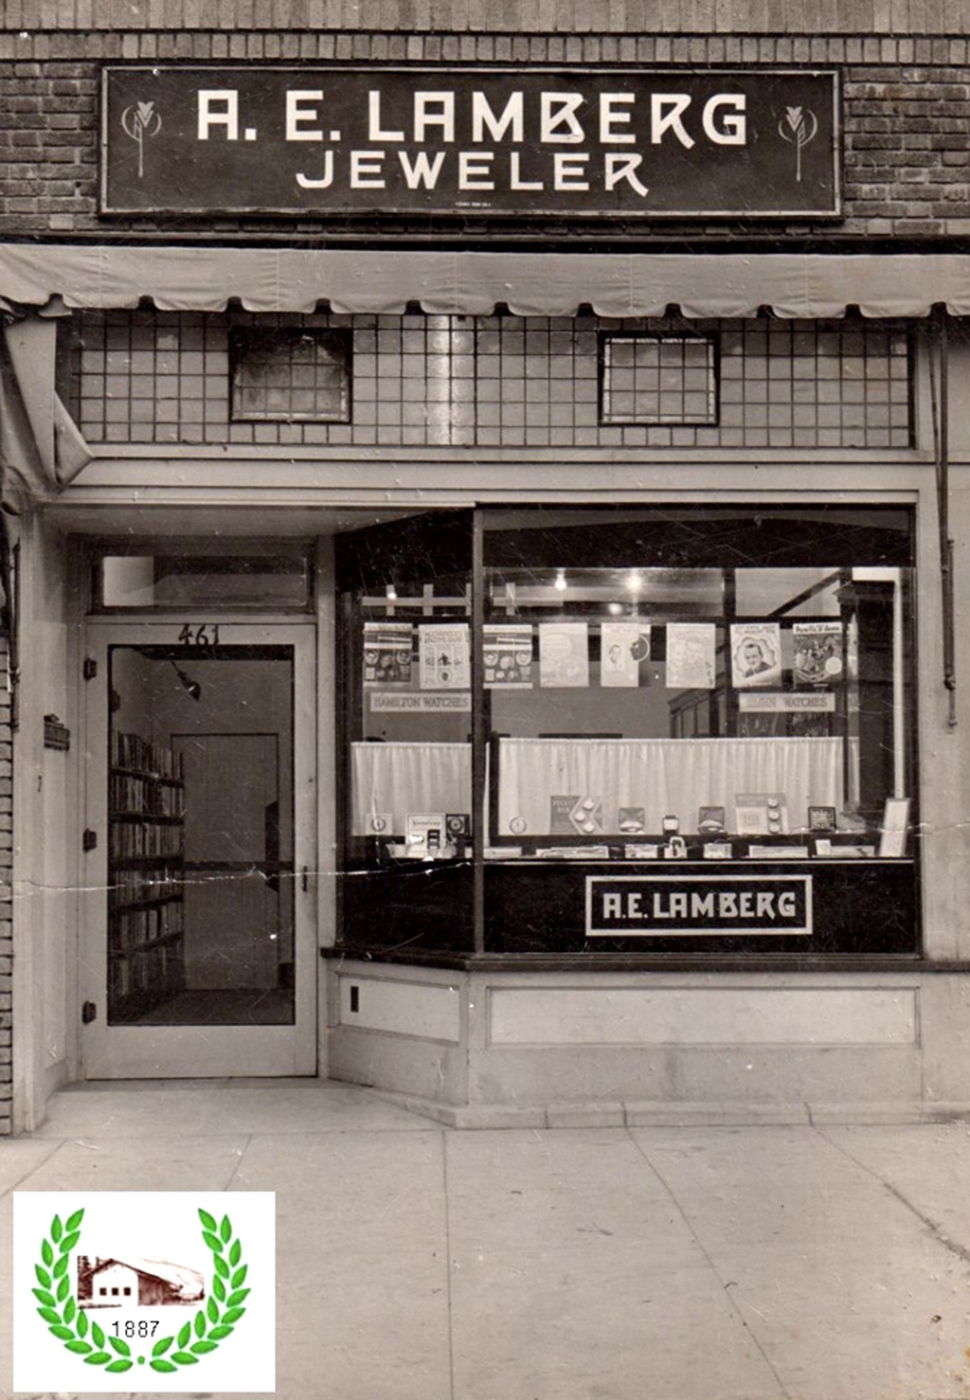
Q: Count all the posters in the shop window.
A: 8